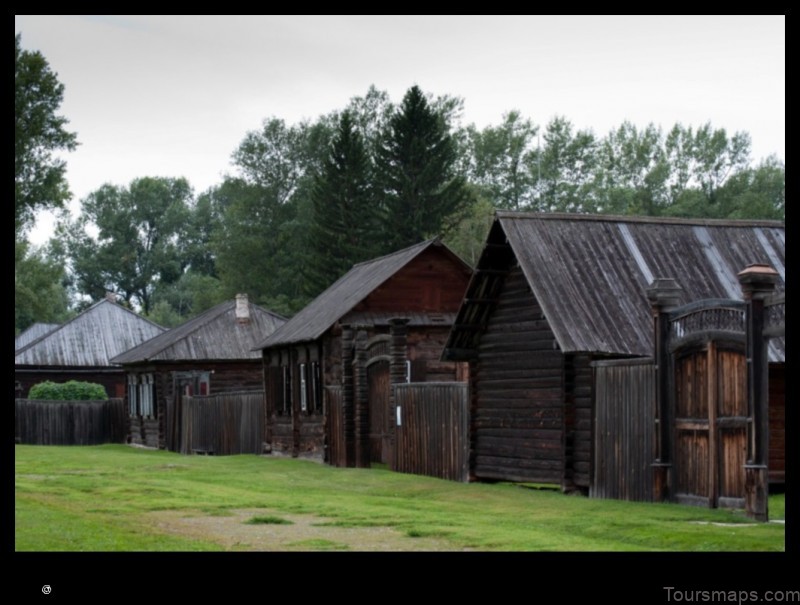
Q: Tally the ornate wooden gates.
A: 2